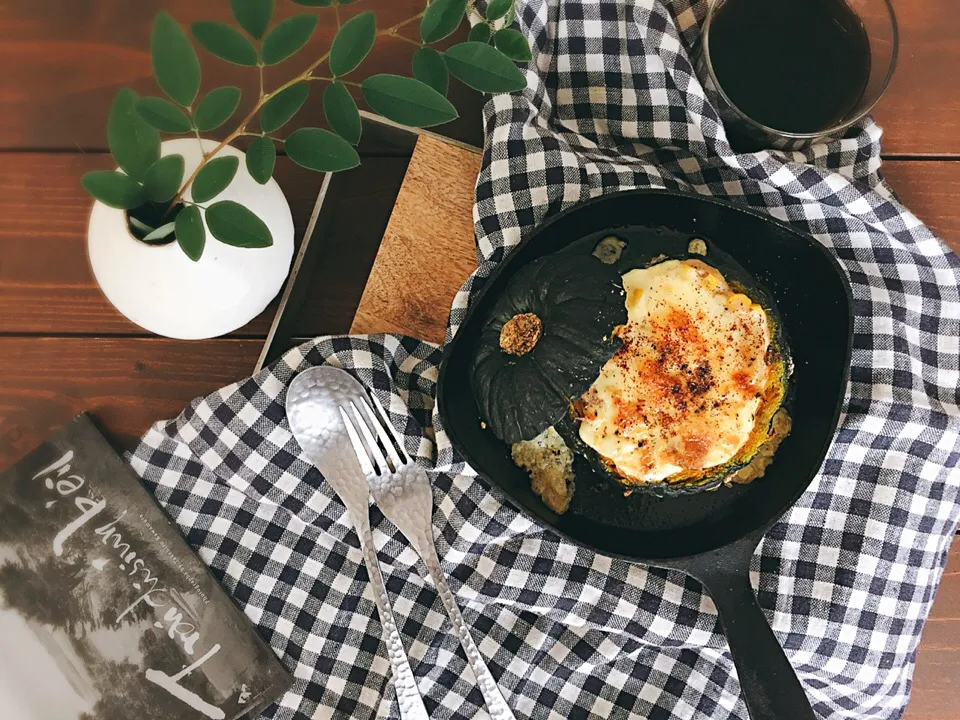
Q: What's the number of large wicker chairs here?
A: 0